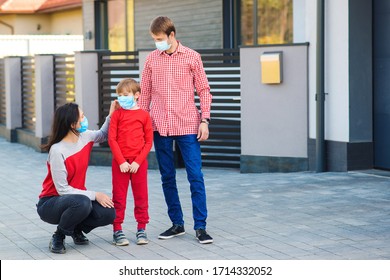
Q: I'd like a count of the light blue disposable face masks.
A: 3